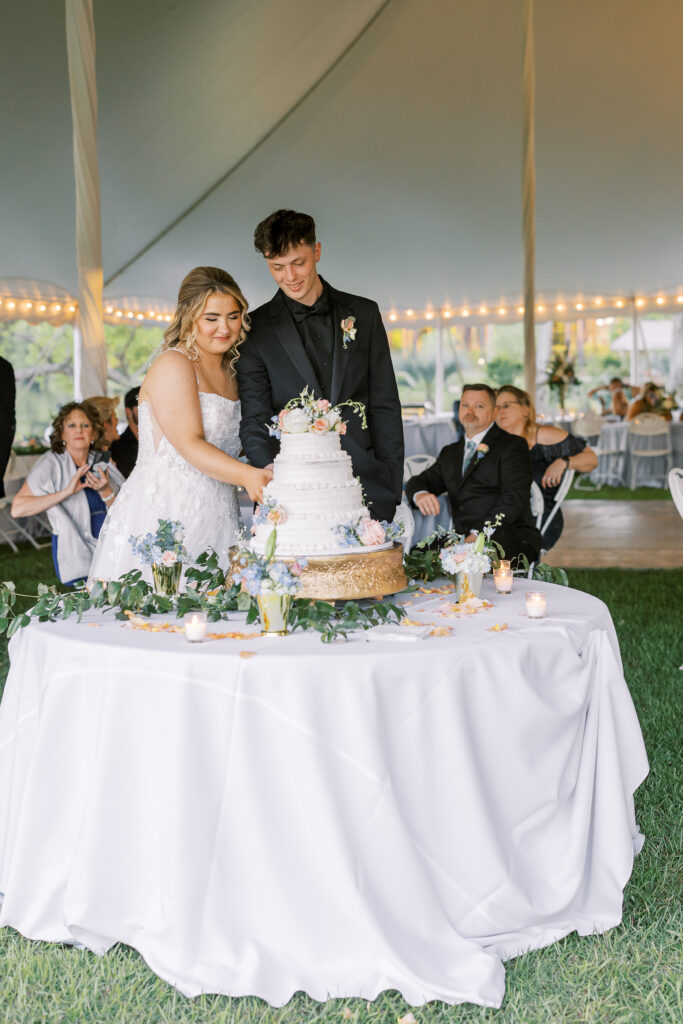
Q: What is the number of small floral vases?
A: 3